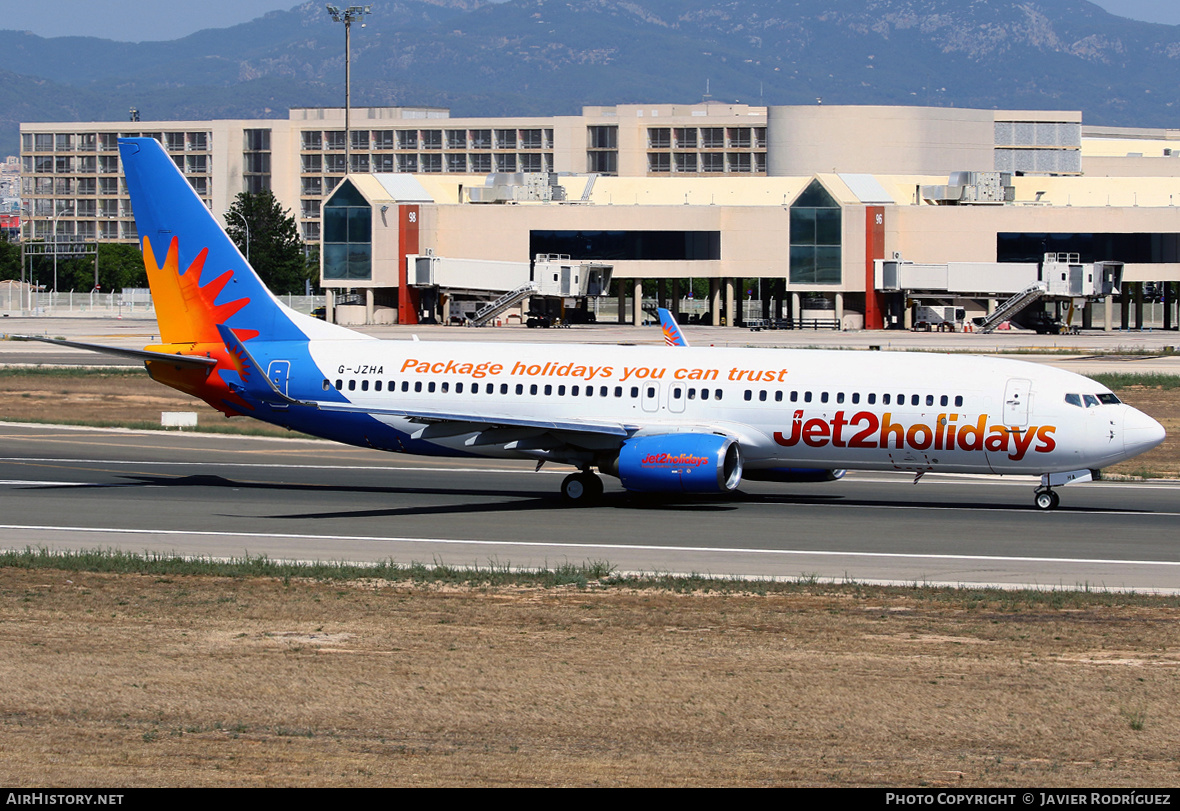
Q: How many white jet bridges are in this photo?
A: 2